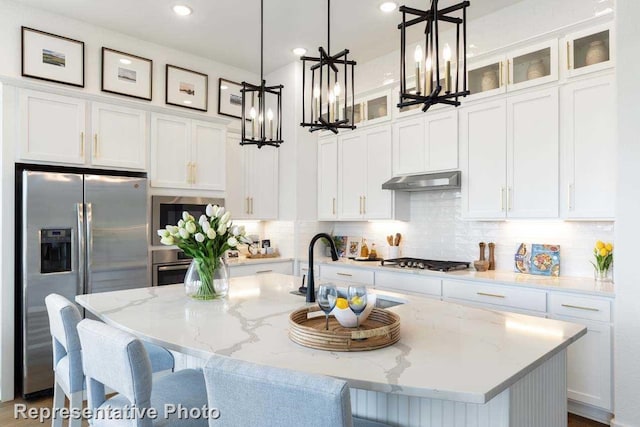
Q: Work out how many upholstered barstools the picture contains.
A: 3